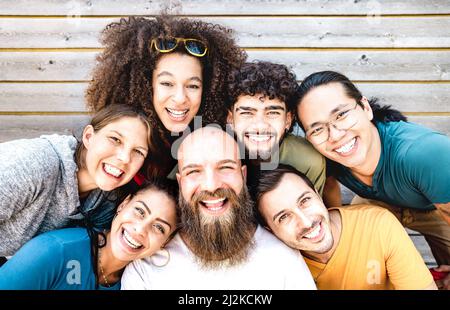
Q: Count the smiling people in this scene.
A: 7